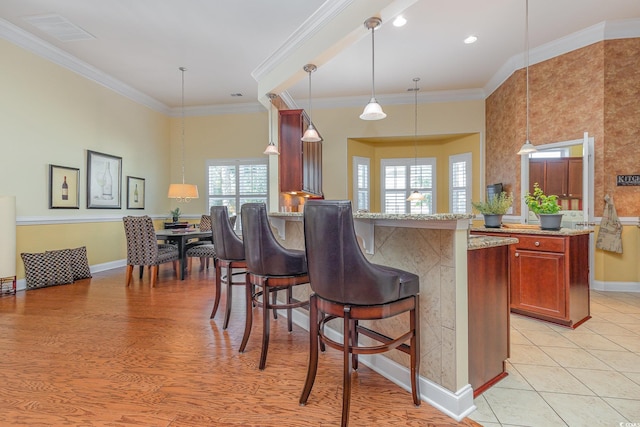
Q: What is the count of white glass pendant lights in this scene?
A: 5